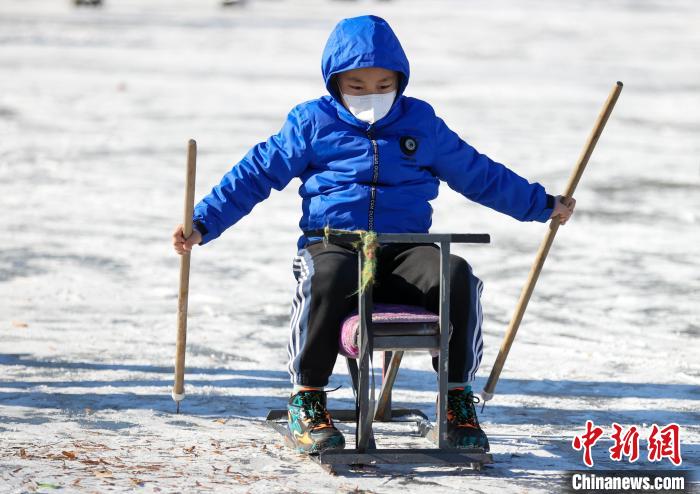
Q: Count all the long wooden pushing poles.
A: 2